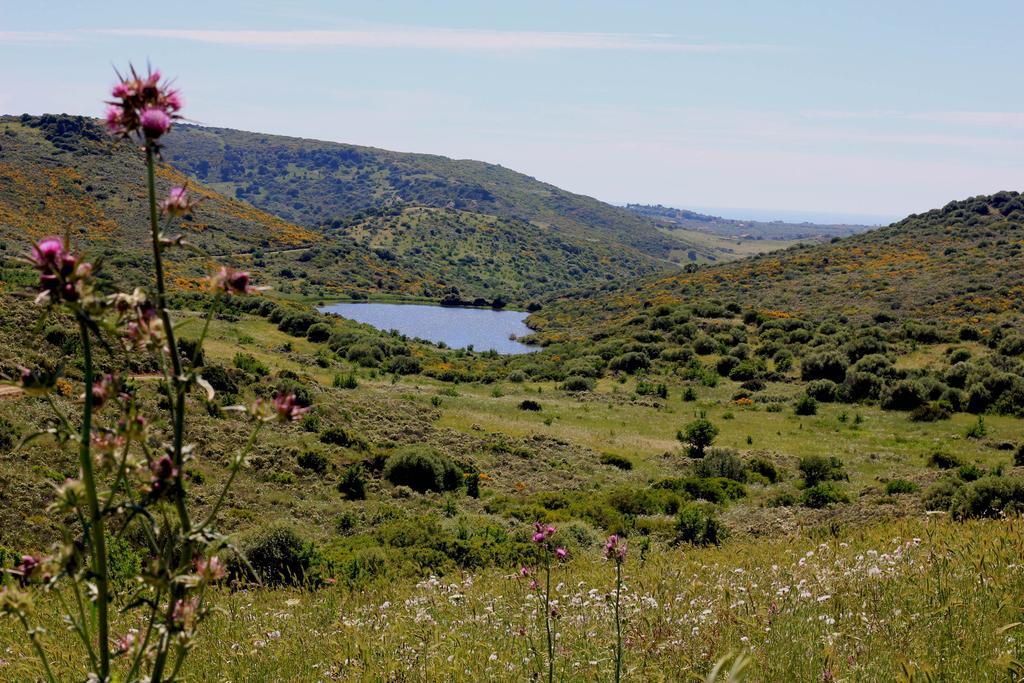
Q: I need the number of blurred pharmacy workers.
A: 0